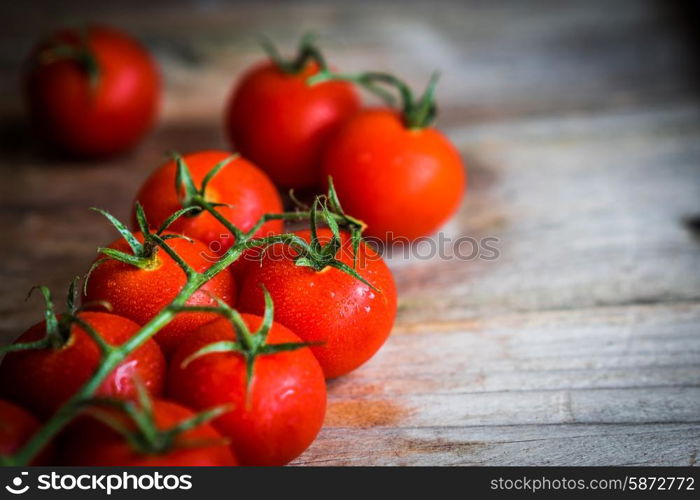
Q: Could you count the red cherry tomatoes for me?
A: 10